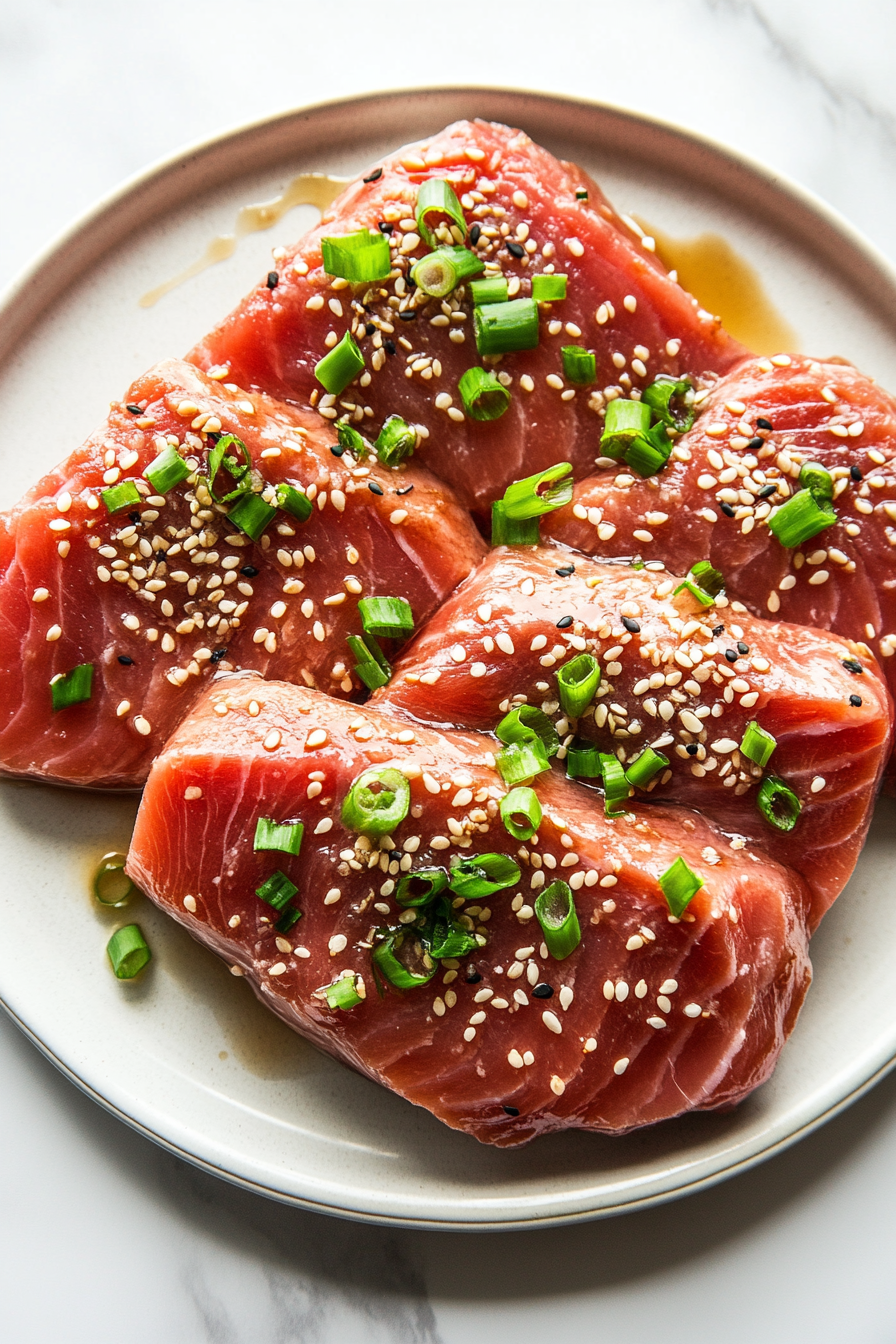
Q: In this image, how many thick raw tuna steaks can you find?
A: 5